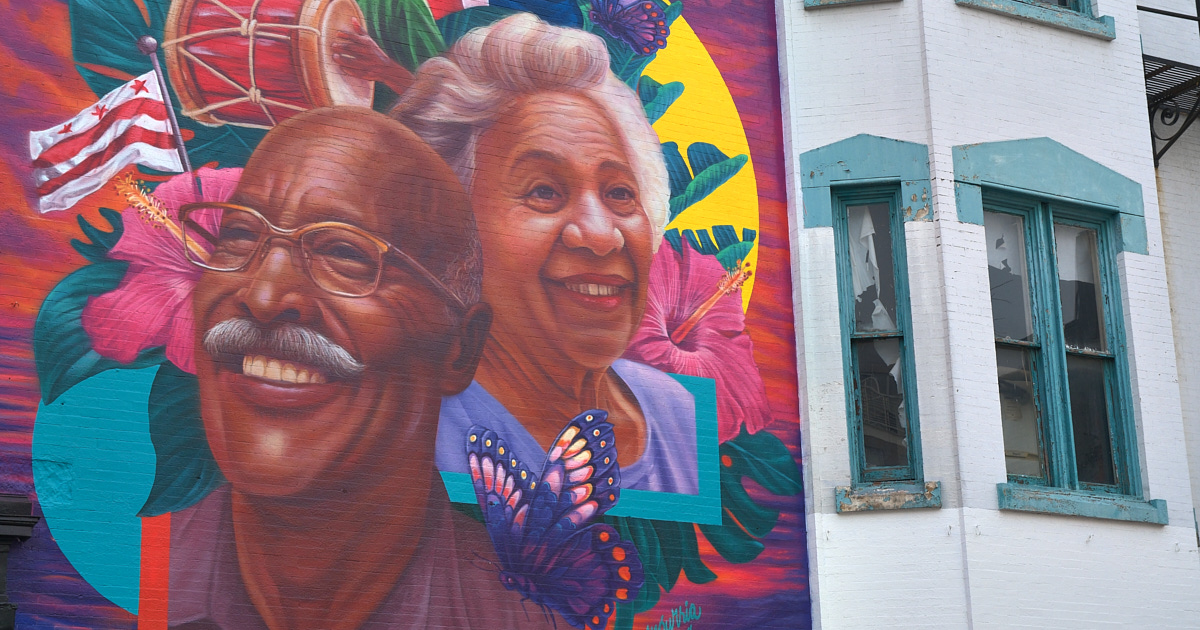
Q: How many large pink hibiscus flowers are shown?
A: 2